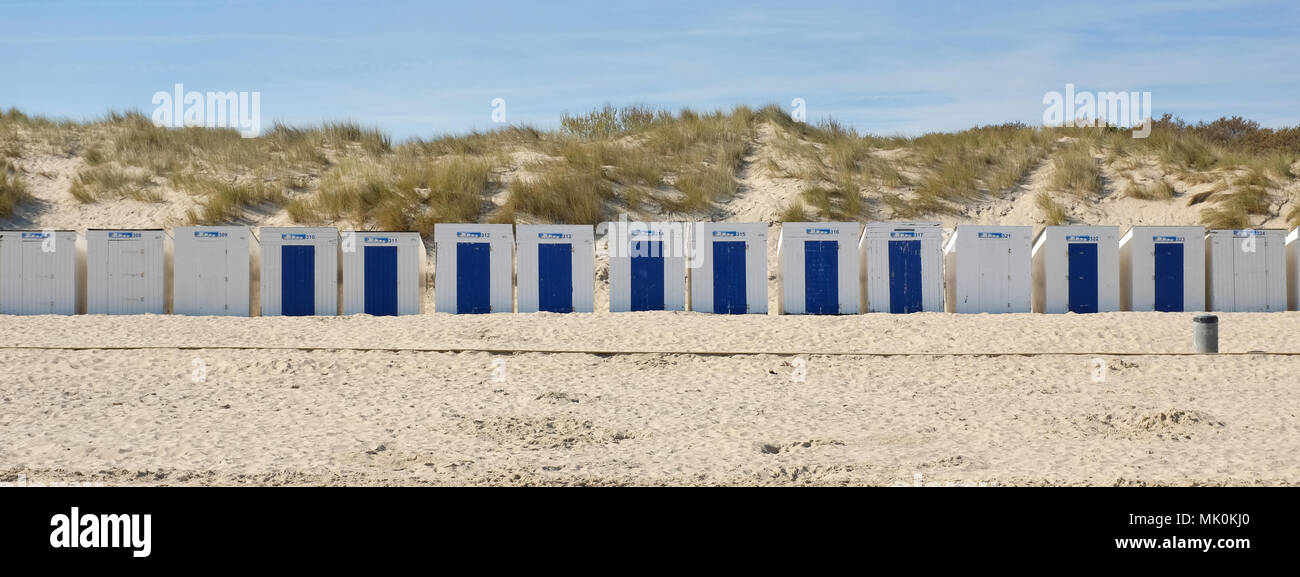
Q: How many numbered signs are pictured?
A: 15